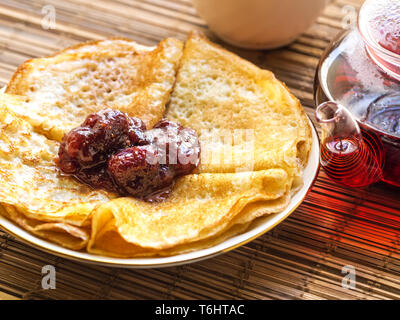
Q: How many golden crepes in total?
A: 4